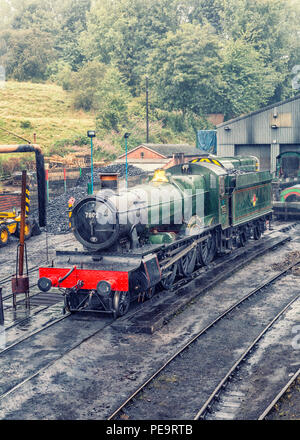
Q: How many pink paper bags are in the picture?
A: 0